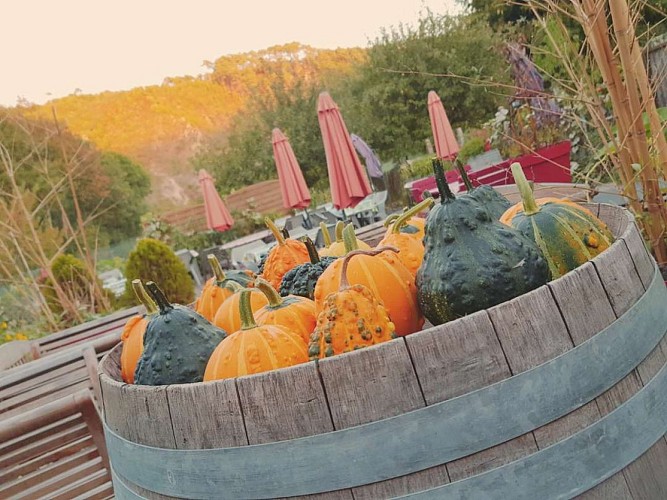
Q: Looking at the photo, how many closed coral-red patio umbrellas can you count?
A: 4